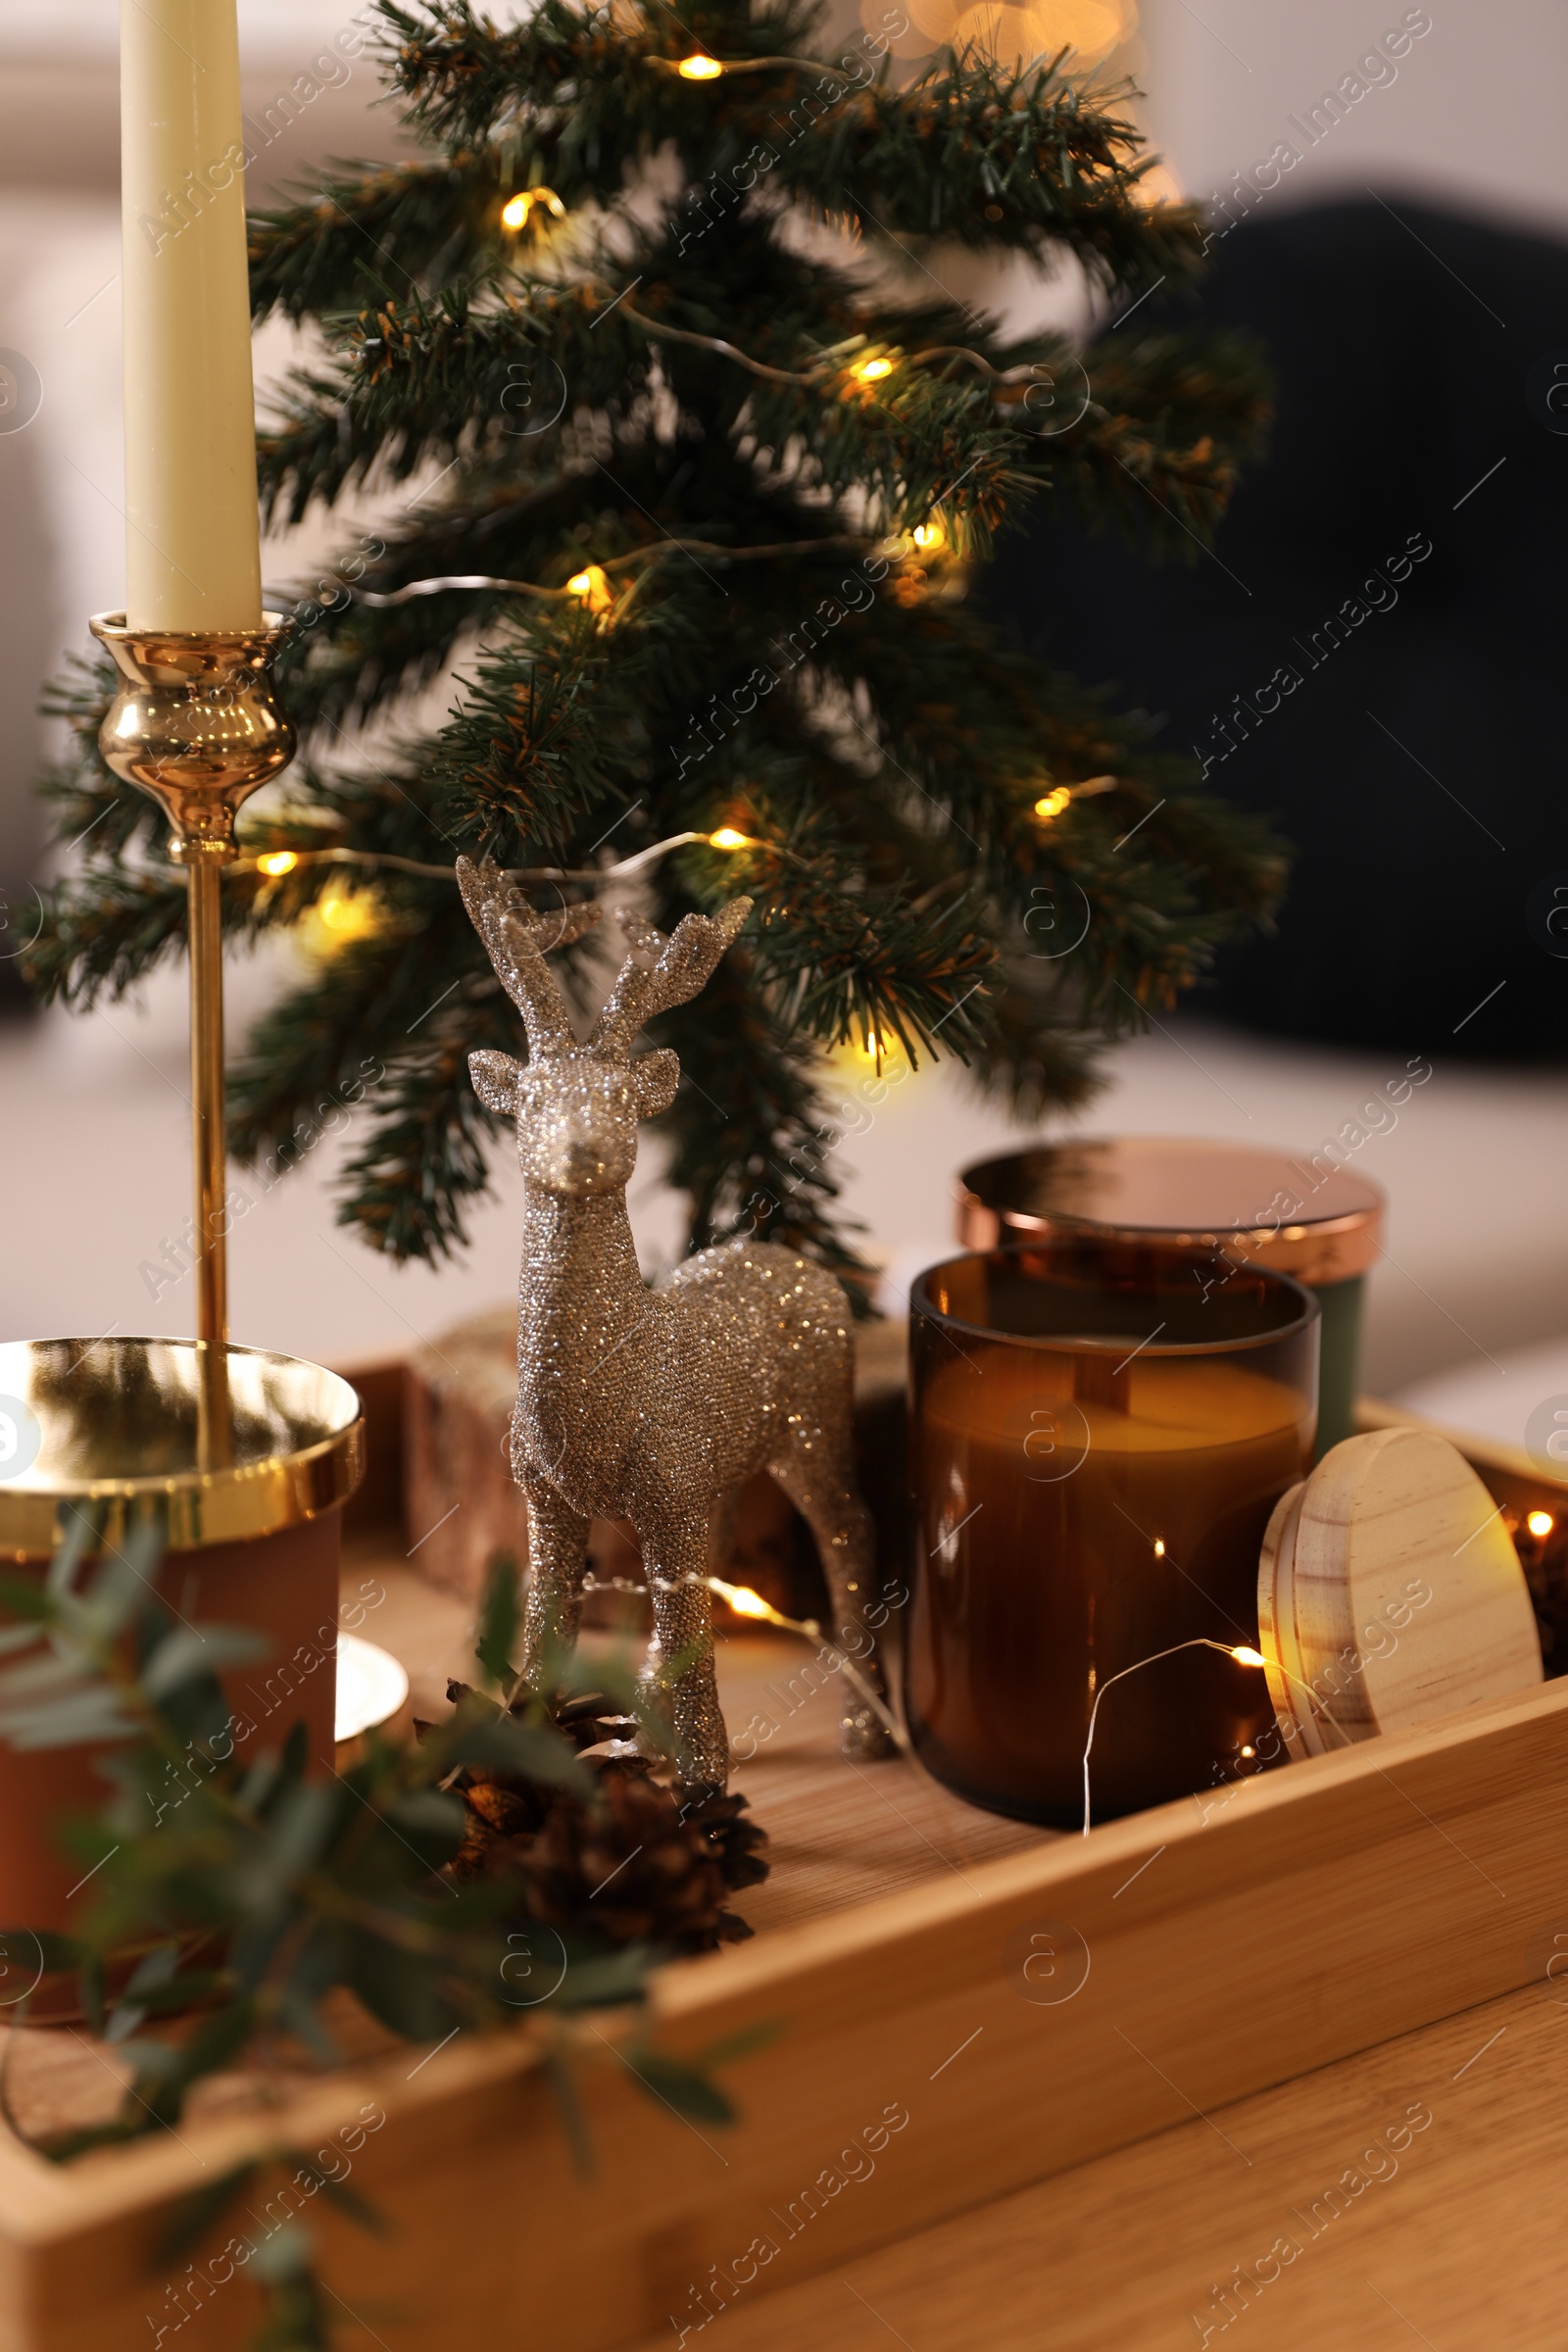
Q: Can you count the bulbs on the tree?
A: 10